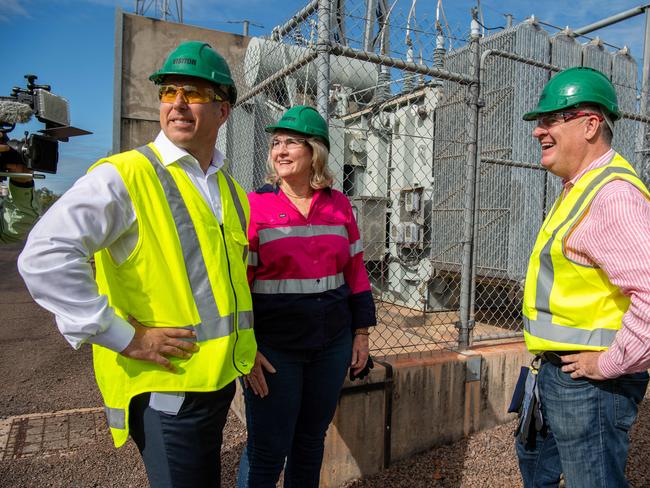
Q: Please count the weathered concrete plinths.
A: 1